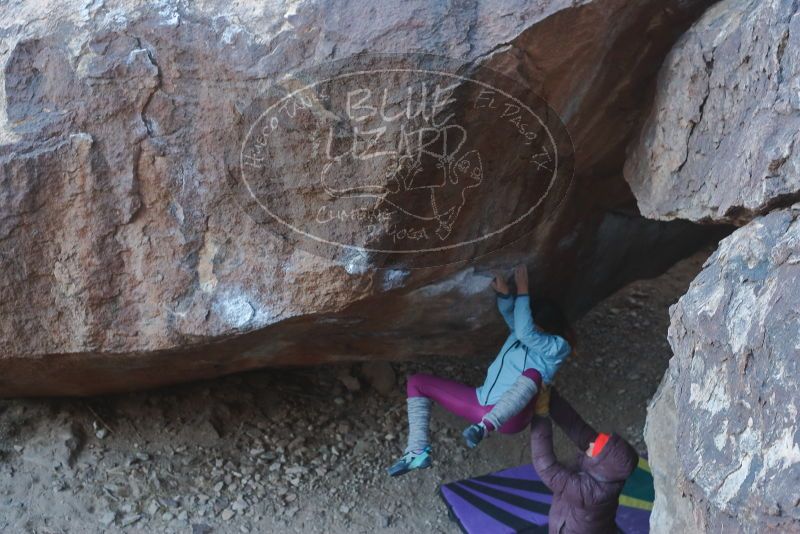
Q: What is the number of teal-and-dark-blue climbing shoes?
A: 2